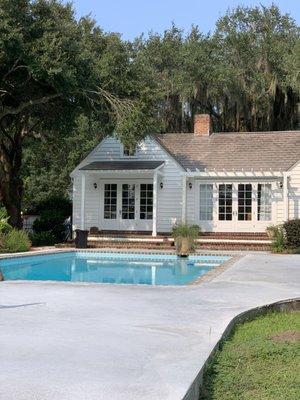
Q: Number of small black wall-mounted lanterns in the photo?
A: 4